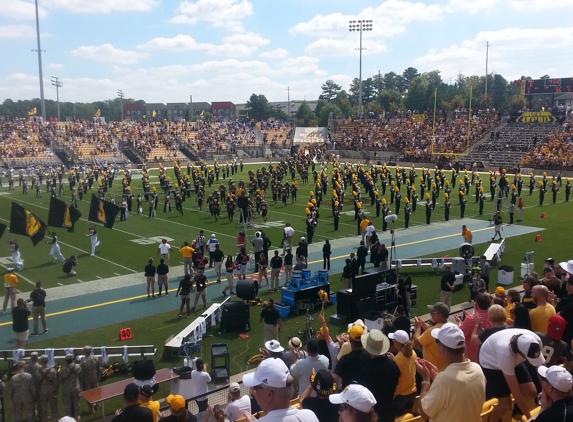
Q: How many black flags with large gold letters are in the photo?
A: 3